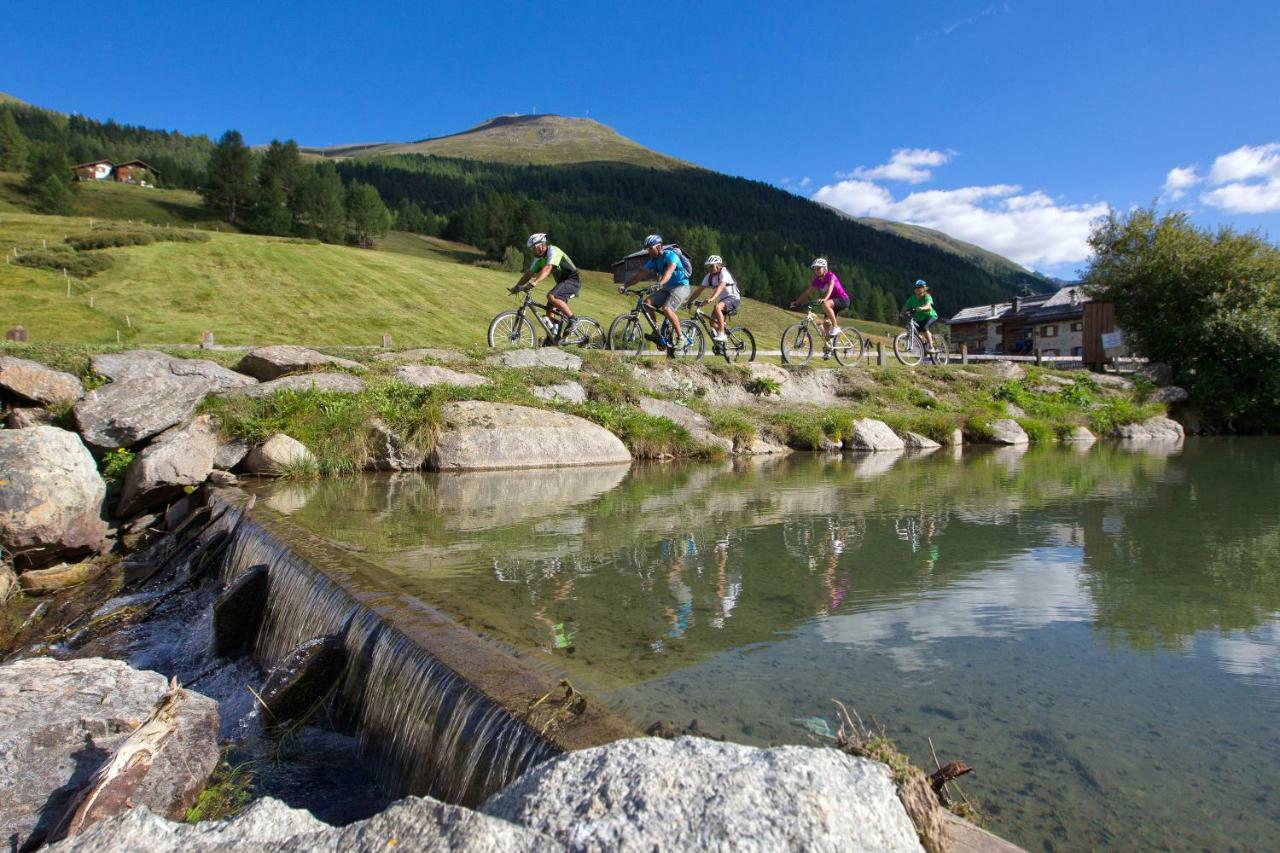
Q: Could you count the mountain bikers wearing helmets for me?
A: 5